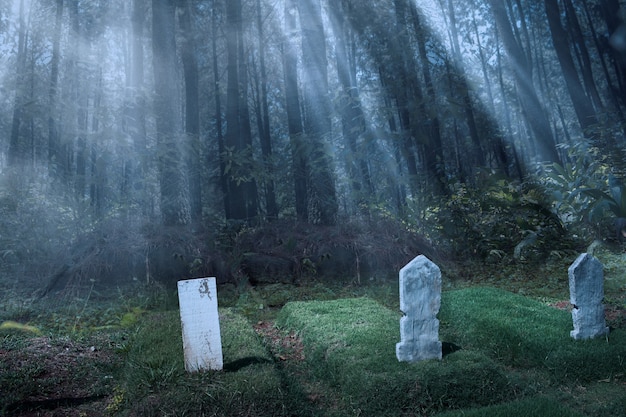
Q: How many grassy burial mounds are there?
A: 3